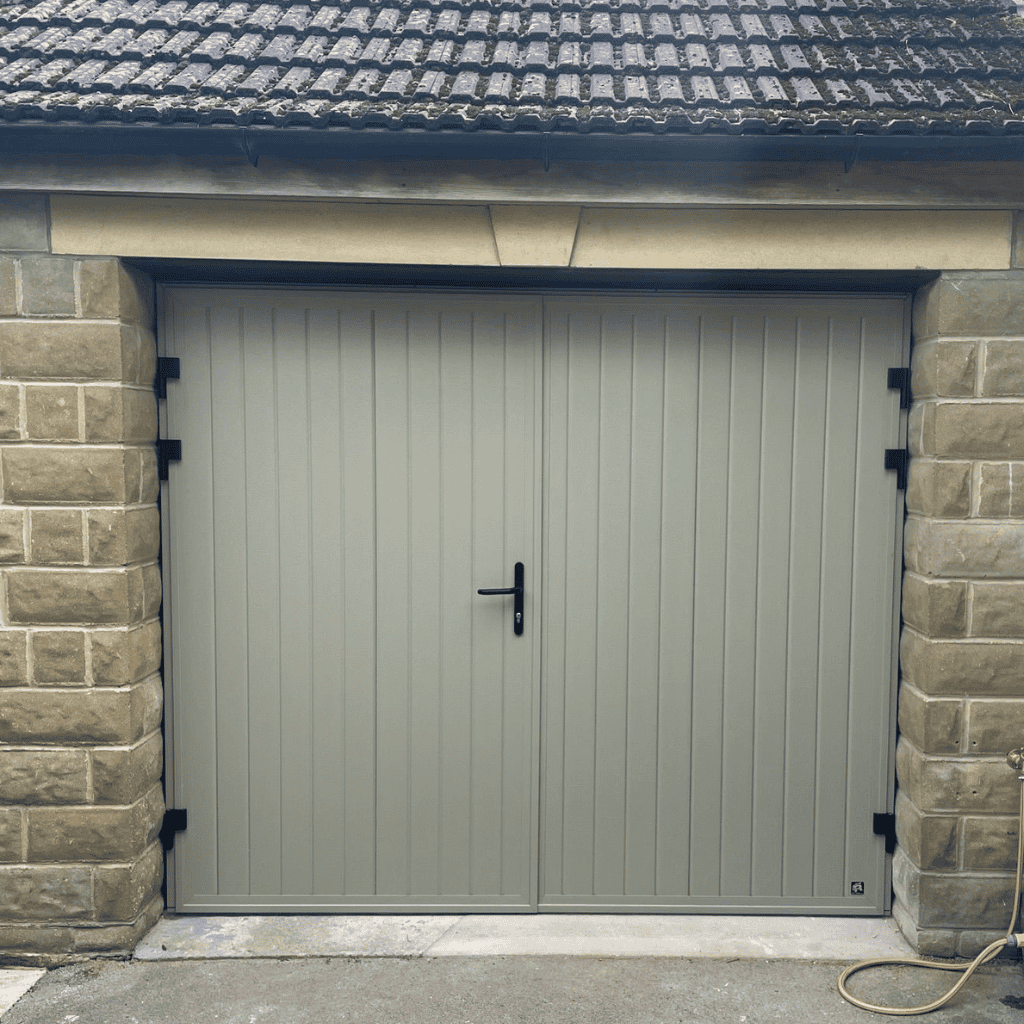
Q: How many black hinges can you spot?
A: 6